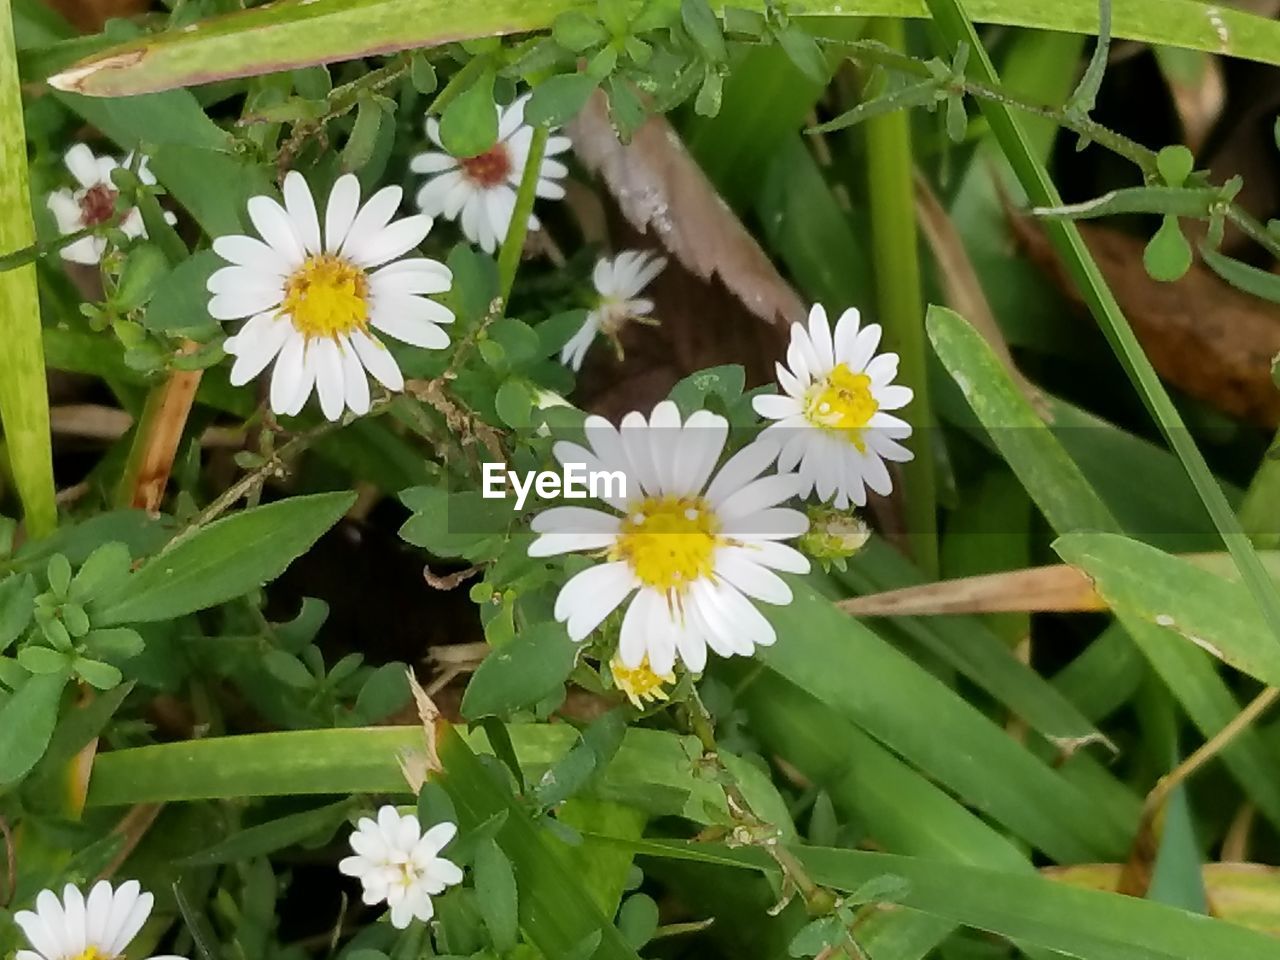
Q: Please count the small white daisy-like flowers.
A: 8